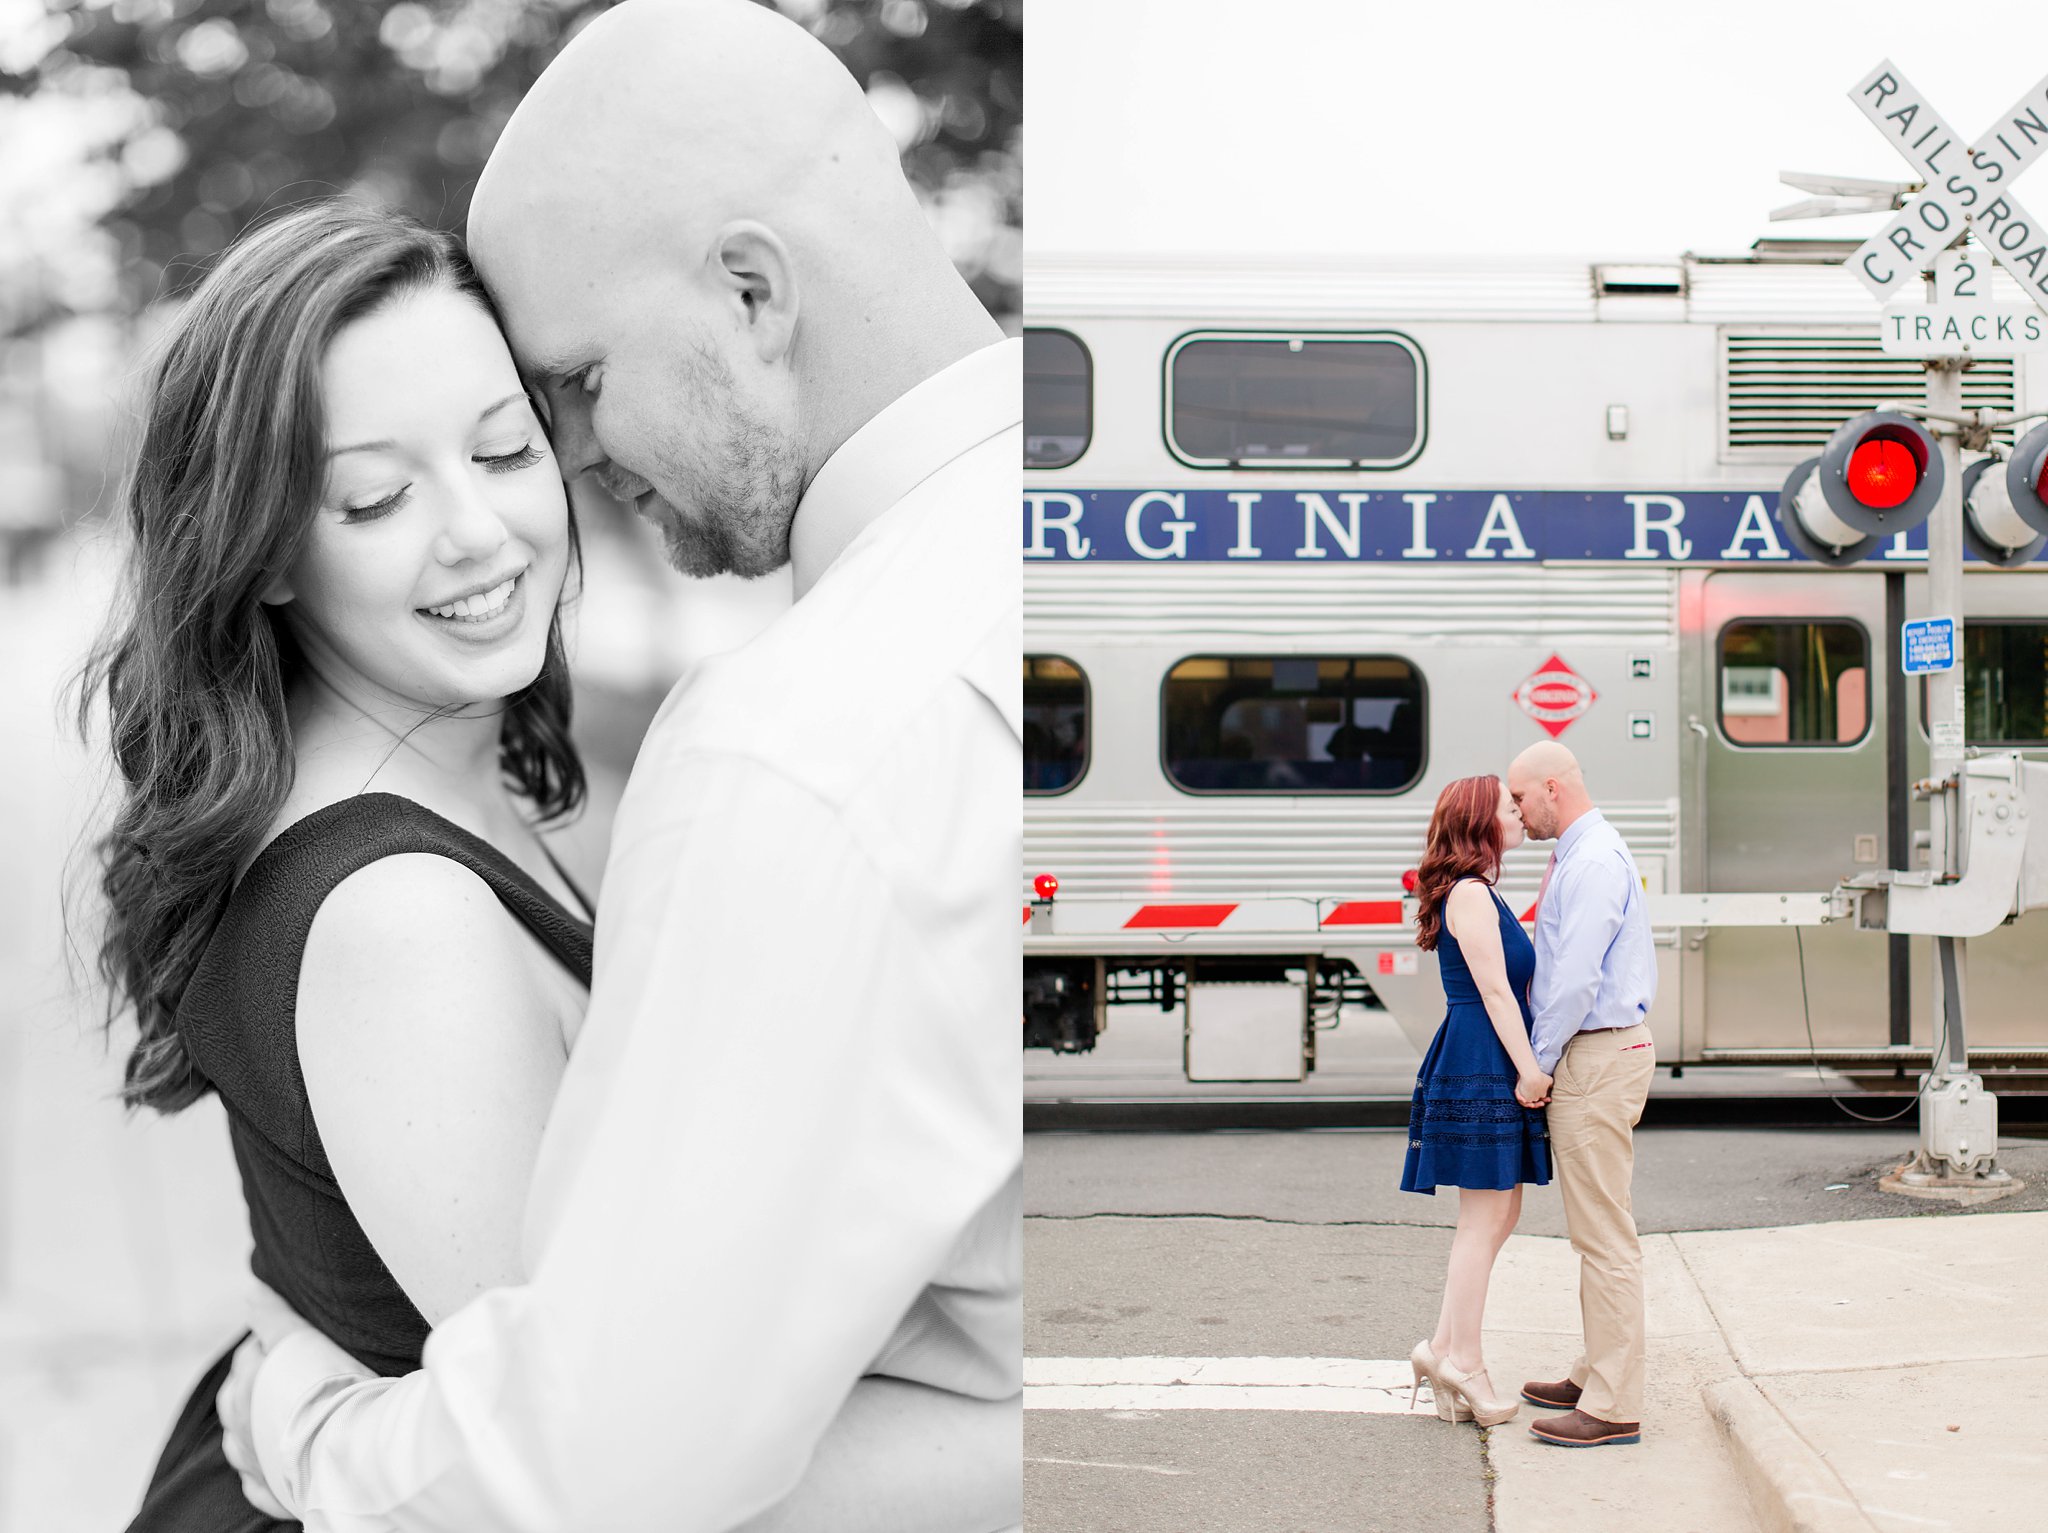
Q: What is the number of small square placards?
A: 2